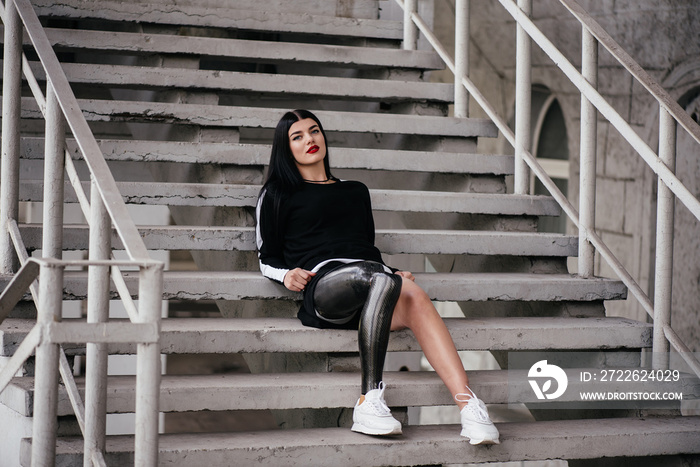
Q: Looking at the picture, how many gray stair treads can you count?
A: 11